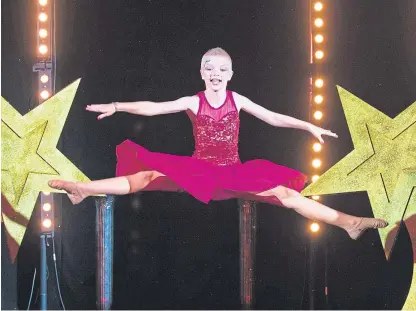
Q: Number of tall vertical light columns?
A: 2